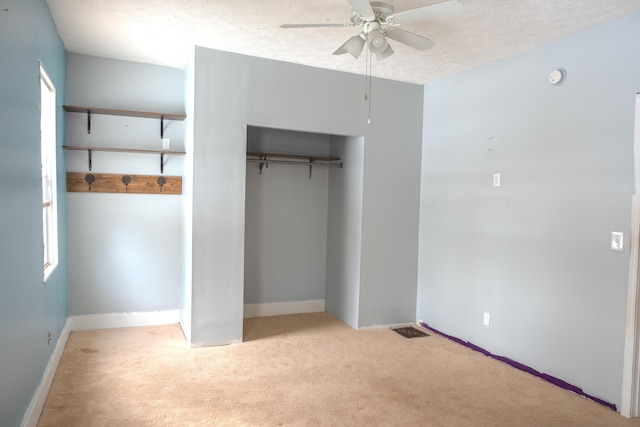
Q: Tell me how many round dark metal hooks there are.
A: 3